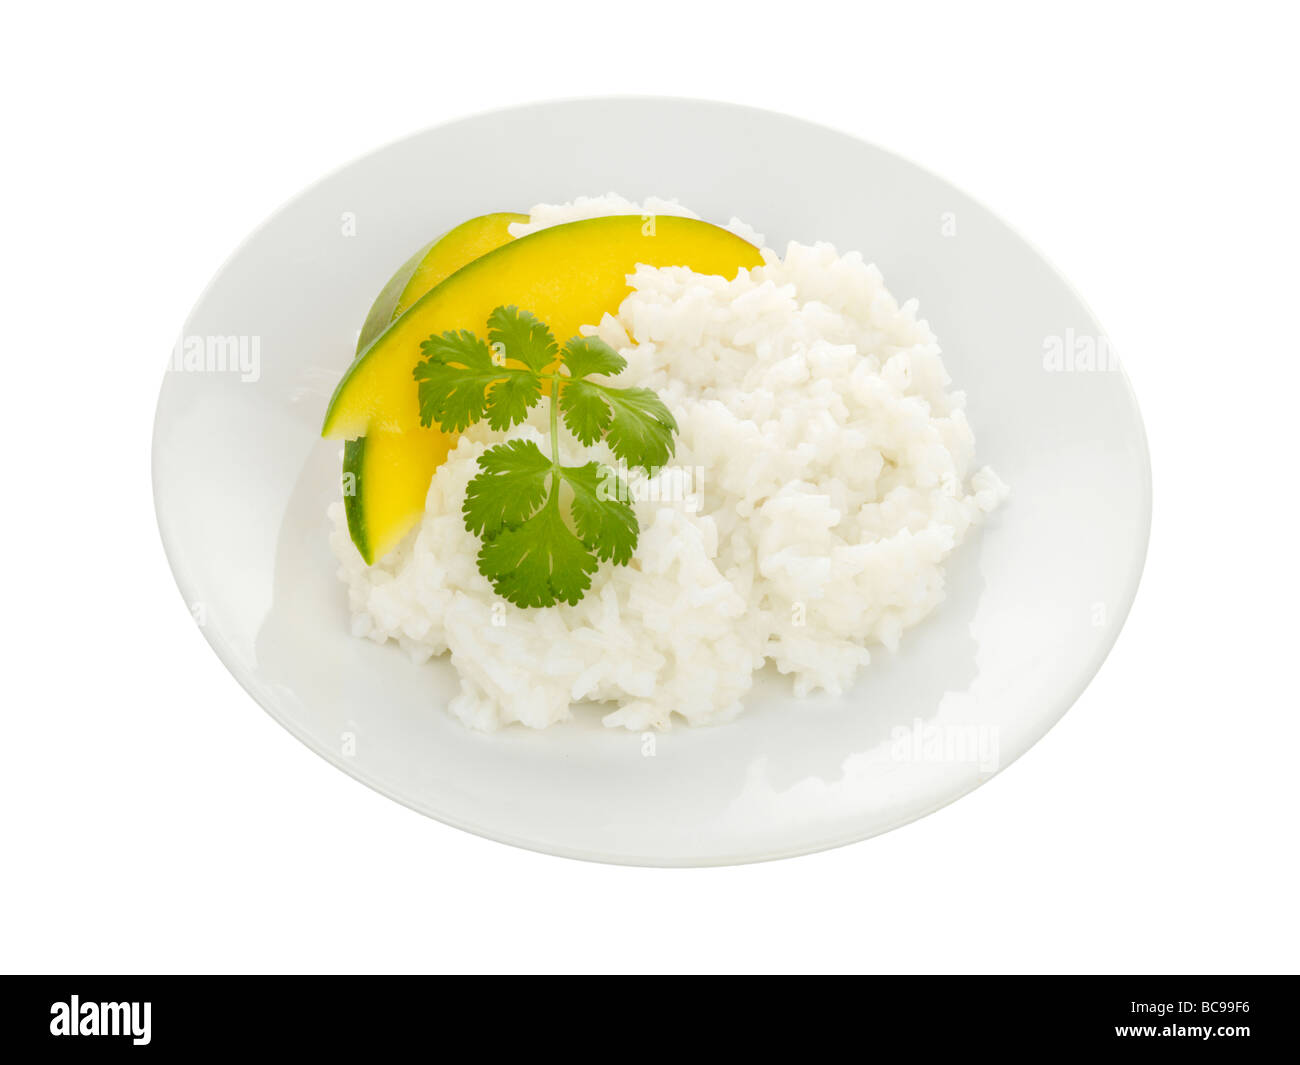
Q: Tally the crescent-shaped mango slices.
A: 2